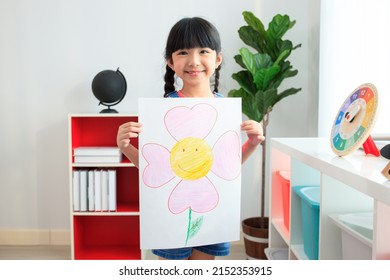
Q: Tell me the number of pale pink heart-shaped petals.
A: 4